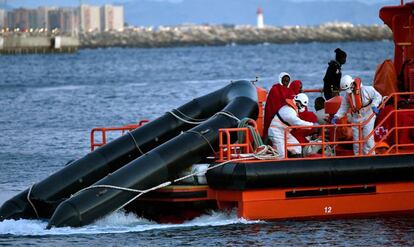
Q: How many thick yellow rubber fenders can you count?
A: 0